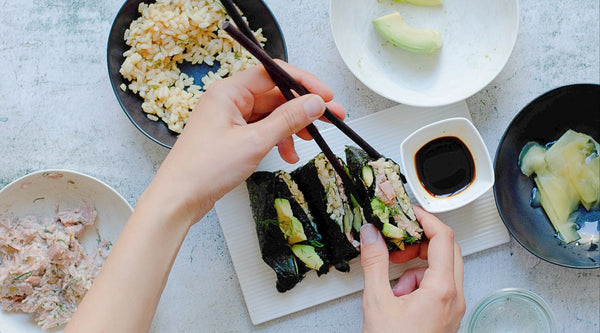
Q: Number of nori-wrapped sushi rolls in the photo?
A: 3